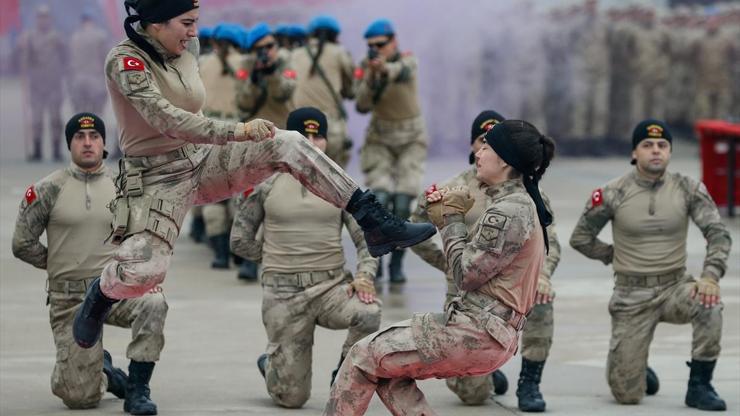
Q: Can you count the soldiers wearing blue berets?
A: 7